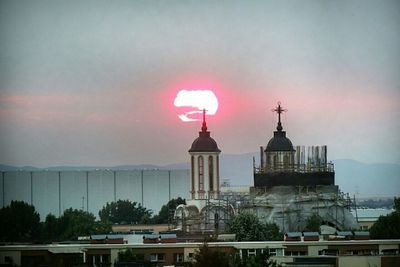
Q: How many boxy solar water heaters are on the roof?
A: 8